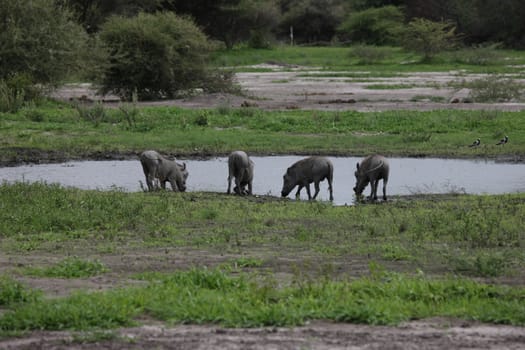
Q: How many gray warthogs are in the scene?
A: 4